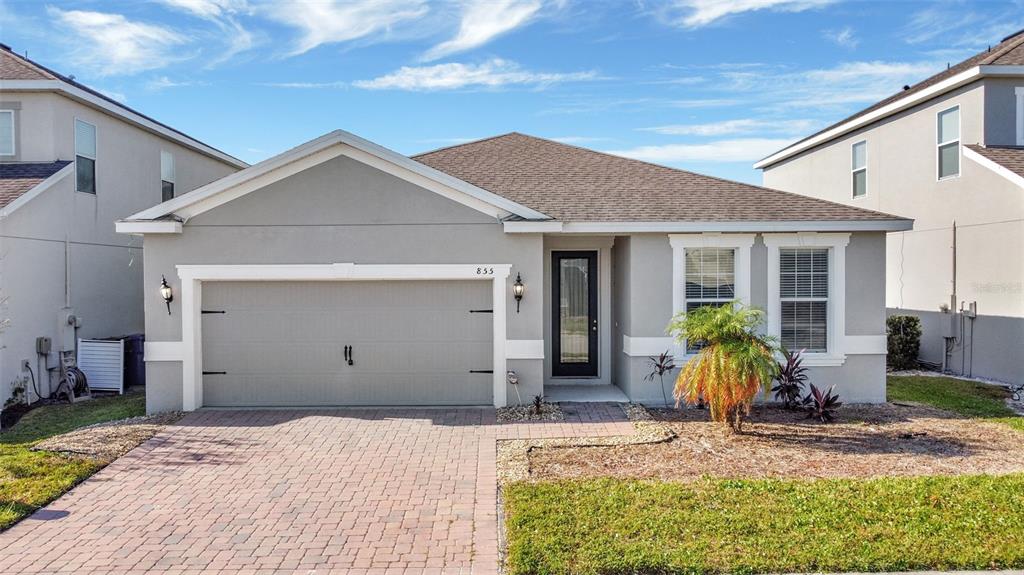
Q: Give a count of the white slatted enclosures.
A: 1